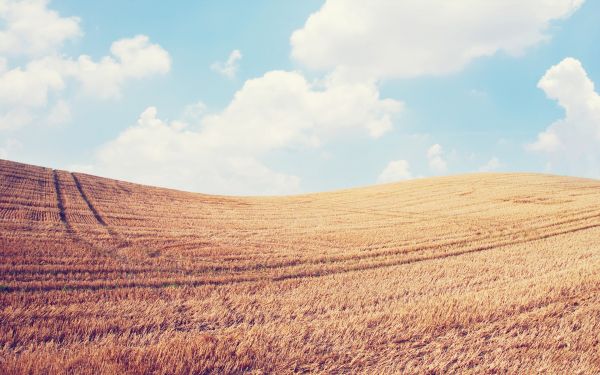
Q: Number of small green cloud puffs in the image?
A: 0